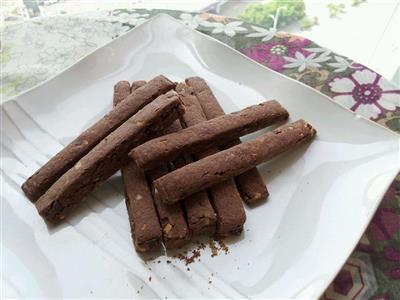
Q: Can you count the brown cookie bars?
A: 9